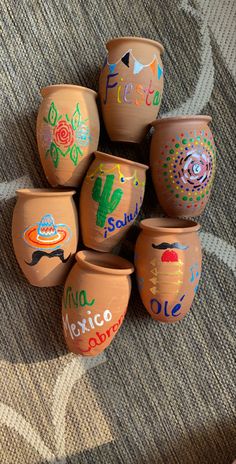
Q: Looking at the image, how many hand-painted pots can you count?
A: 7